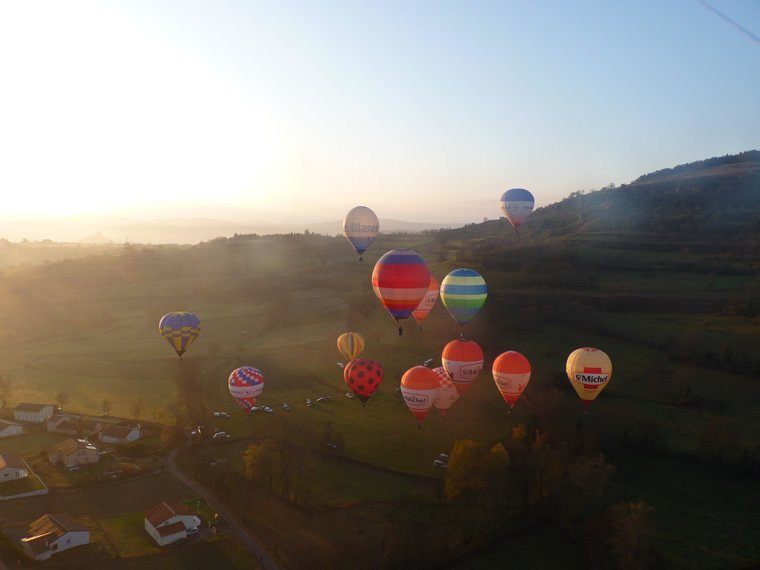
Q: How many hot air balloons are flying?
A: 14